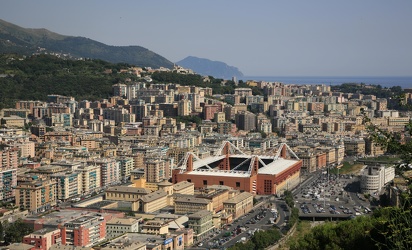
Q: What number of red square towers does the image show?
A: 4